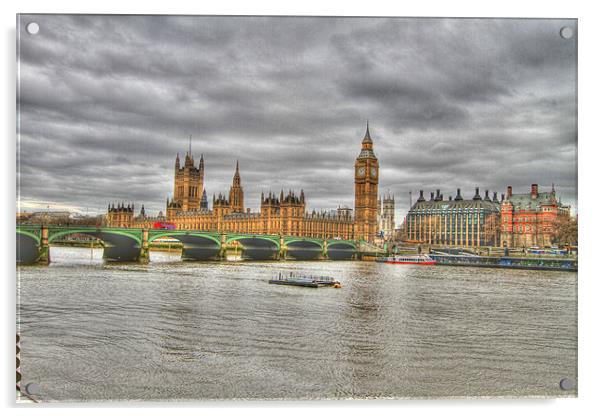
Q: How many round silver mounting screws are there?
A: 4